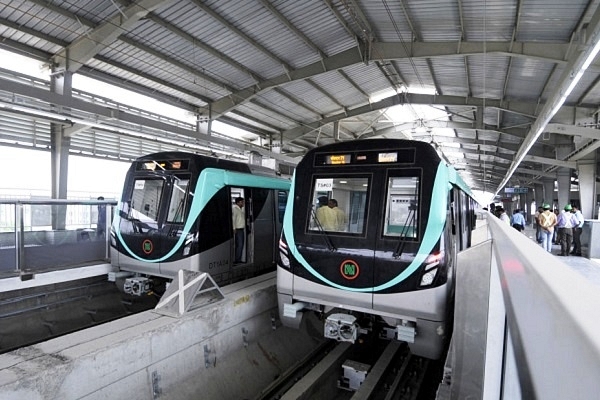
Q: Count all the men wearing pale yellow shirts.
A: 3